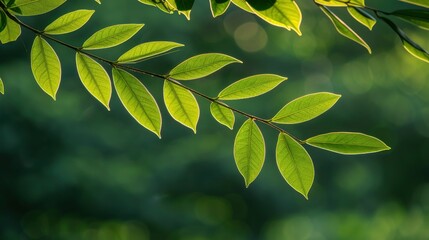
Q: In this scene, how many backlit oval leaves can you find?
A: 14